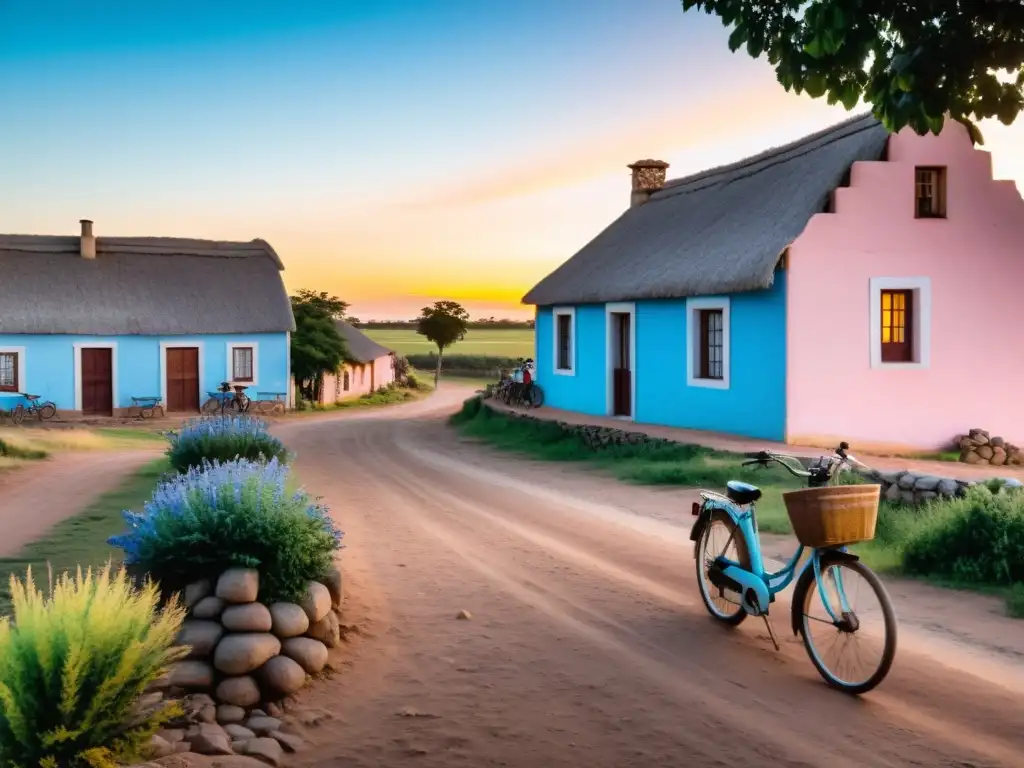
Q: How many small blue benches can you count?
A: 2